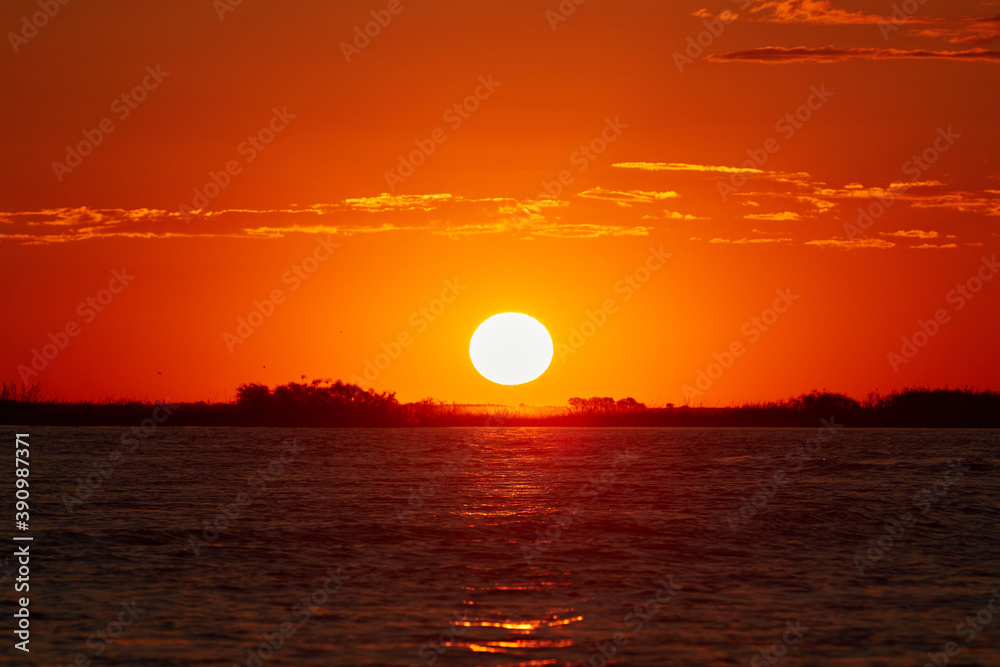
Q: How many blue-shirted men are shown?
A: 0